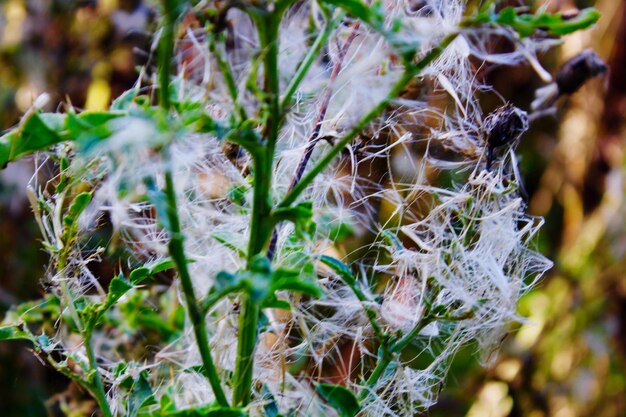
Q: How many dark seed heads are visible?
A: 2